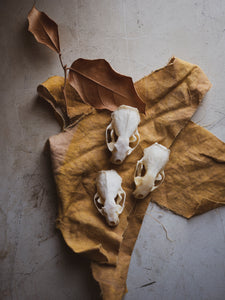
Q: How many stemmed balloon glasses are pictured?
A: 0